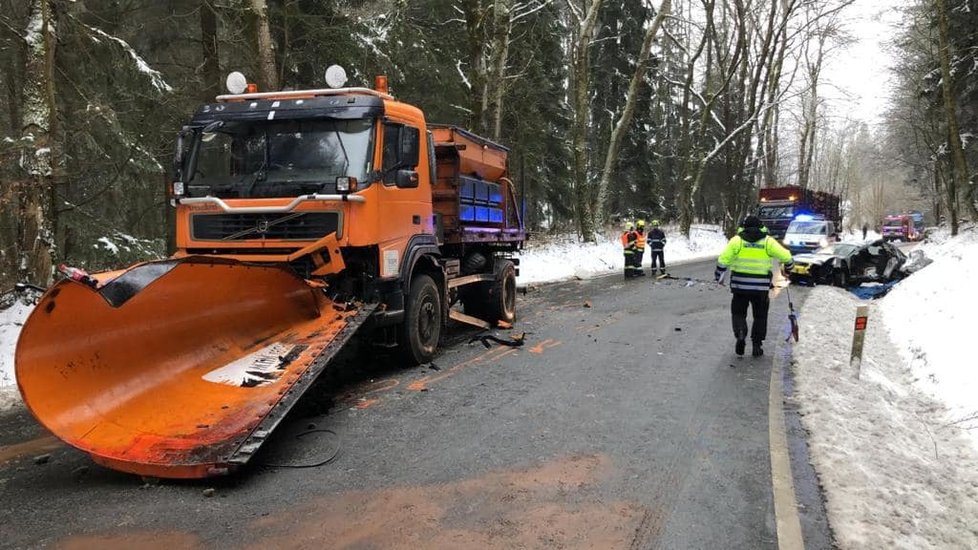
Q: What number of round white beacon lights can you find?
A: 2